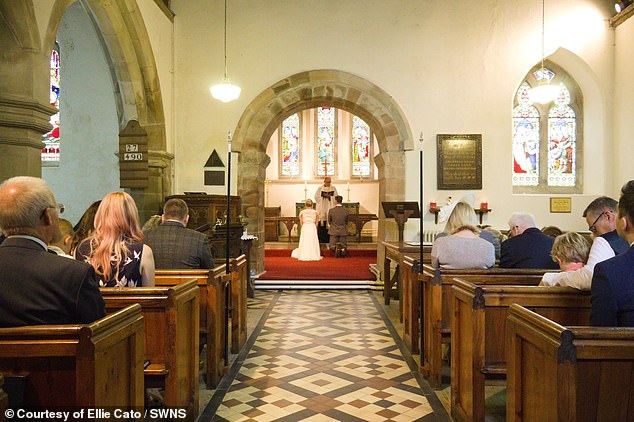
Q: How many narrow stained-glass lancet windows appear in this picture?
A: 6